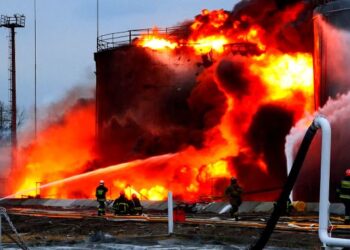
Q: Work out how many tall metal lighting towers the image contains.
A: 1